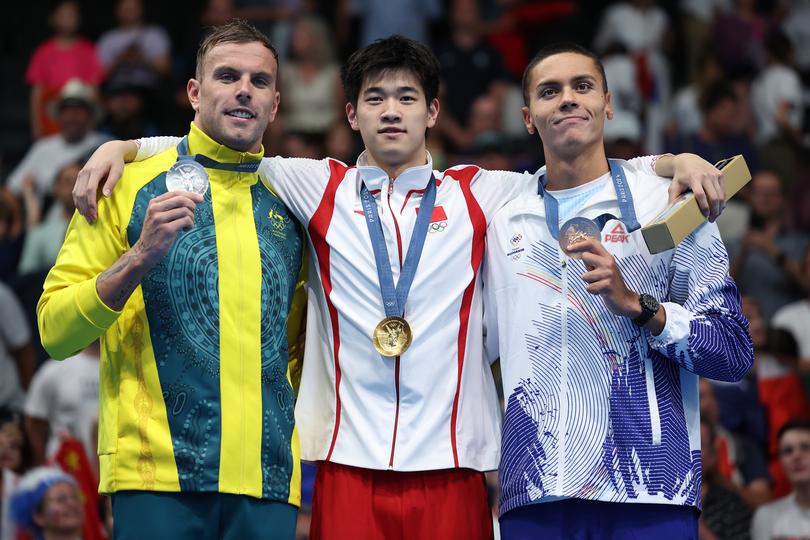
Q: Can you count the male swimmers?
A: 3